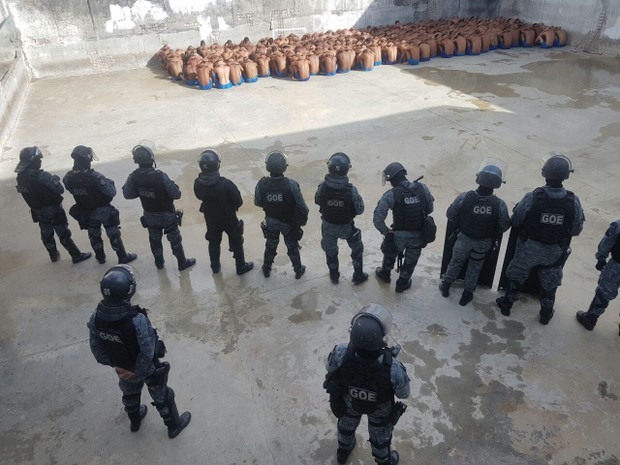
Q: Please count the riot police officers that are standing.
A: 12